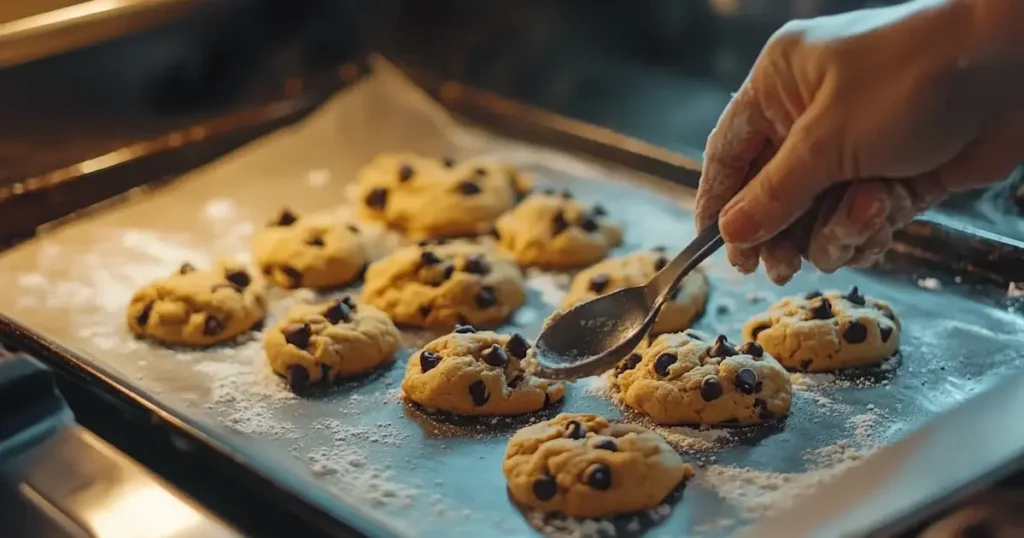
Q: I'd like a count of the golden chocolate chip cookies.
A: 11